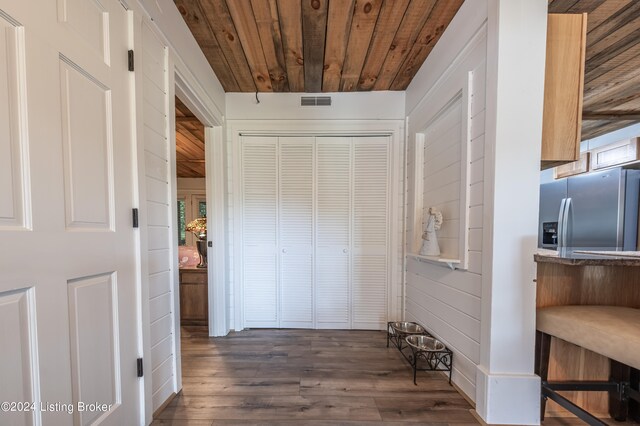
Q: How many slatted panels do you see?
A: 4